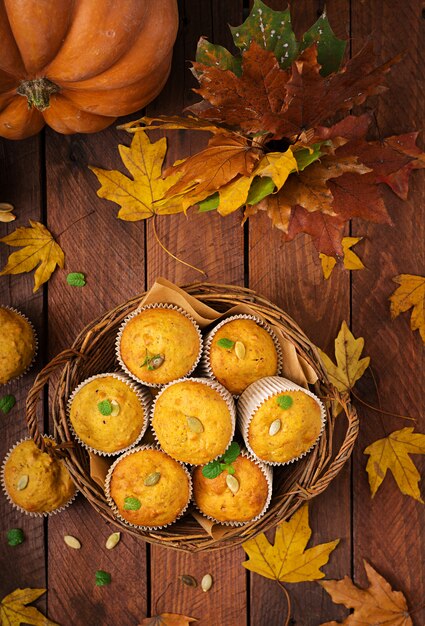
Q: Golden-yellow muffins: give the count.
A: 9